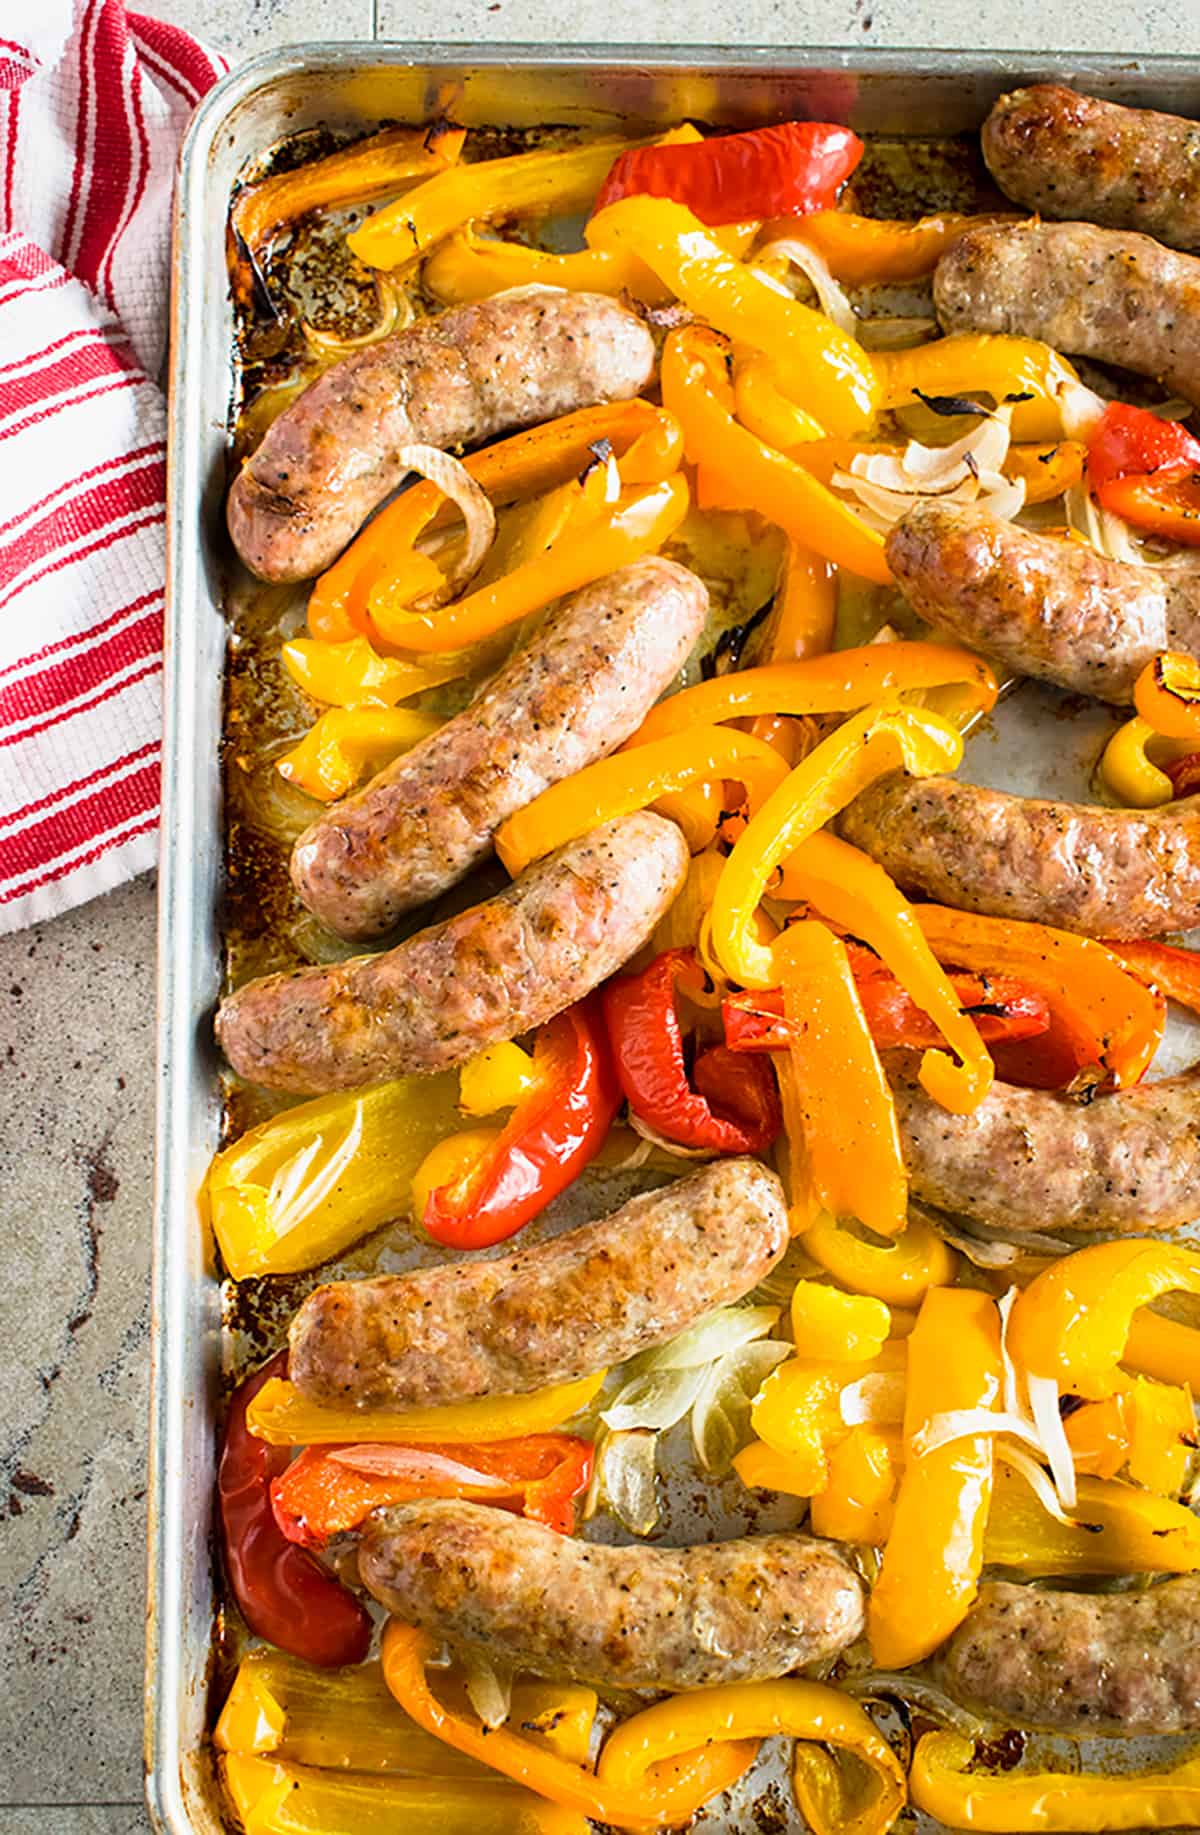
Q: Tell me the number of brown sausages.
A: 11